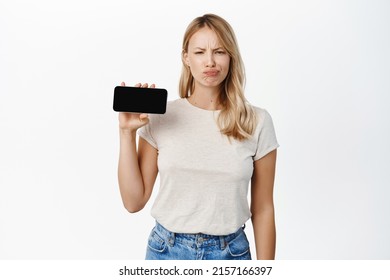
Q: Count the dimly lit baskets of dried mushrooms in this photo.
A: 0